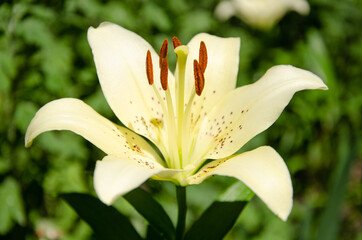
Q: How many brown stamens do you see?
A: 6